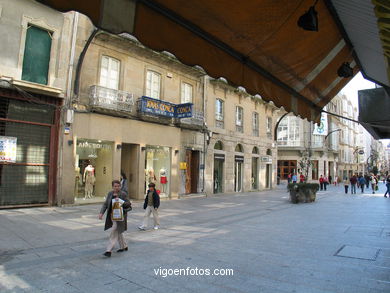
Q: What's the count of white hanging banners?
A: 1